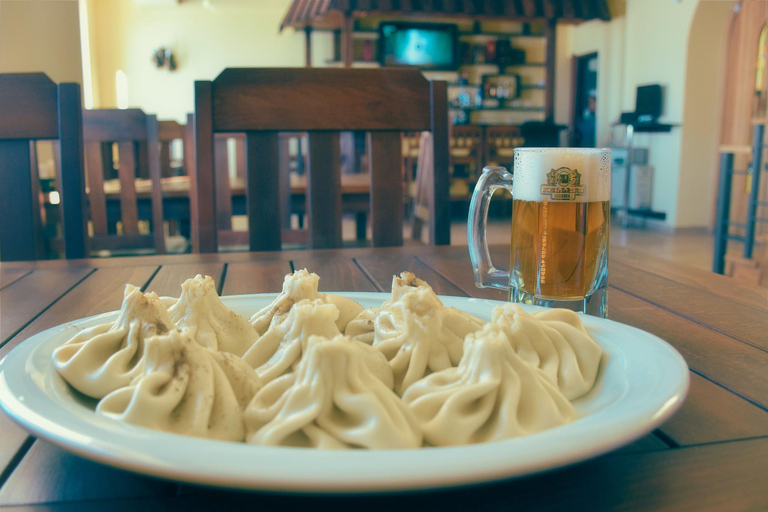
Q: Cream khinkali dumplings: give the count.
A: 10